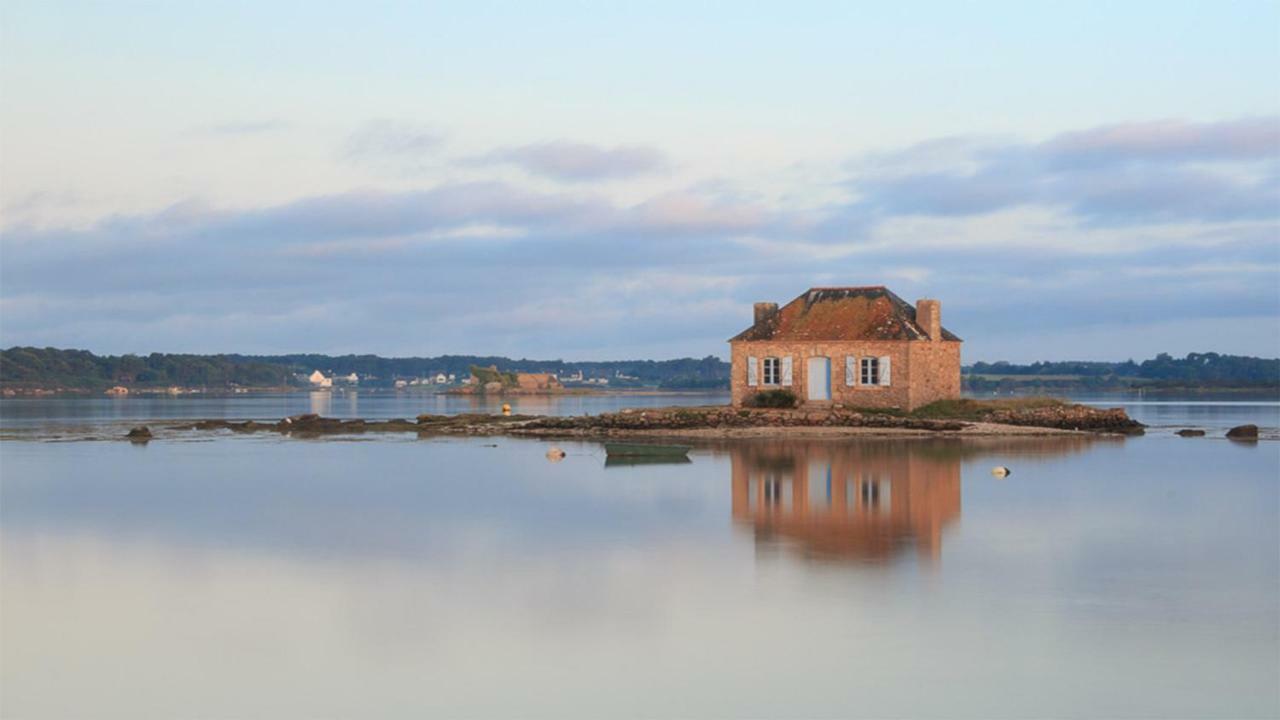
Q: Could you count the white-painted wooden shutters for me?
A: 4